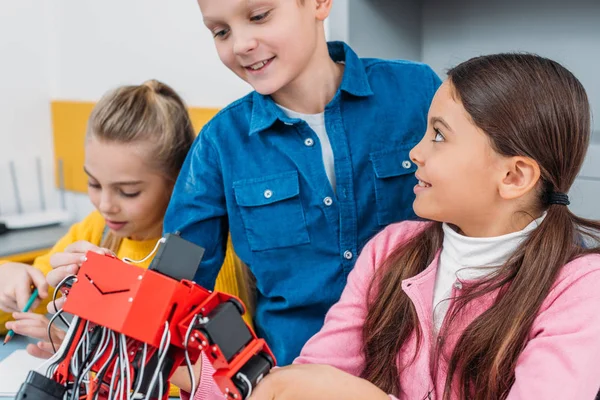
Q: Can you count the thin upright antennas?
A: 3